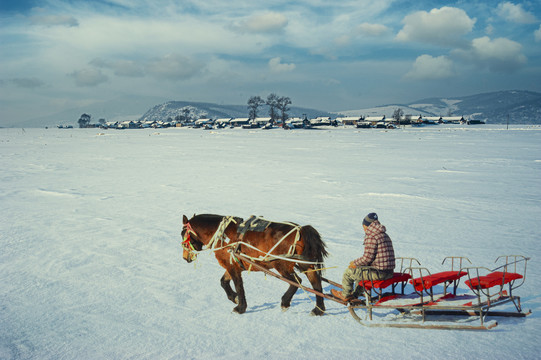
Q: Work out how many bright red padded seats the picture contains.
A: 3